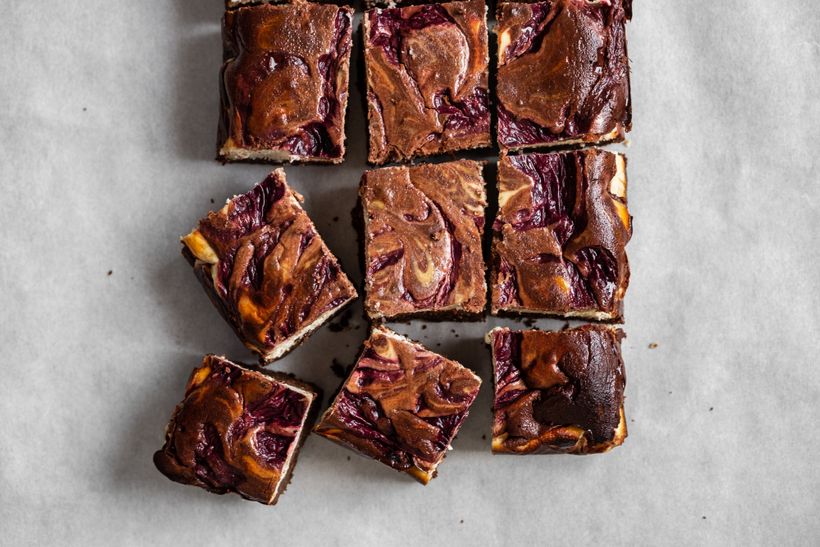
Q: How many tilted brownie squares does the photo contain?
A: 3